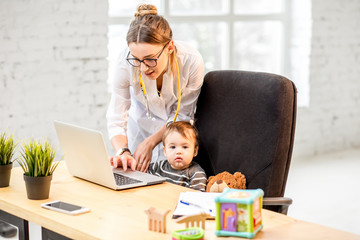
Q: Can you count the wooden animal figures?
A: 2